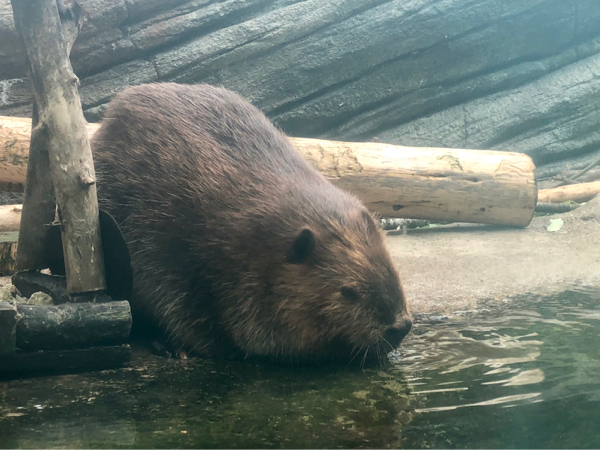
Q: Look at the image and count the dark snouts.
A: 1